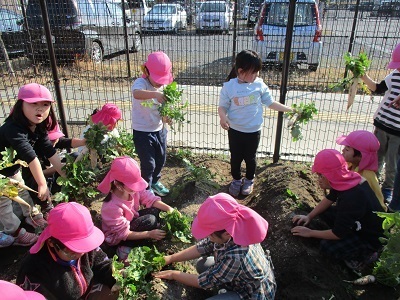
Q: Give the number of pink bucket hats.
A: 11